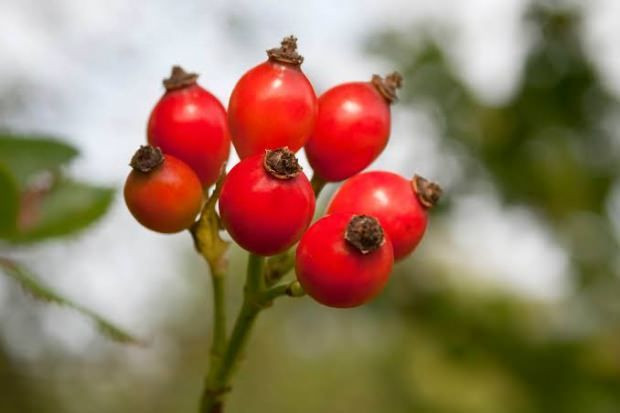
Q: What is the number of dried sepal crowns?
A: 7